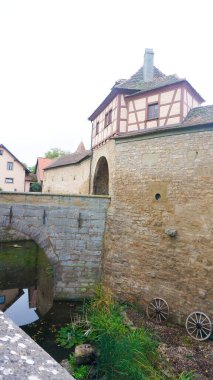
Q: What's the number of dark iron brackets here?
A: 3